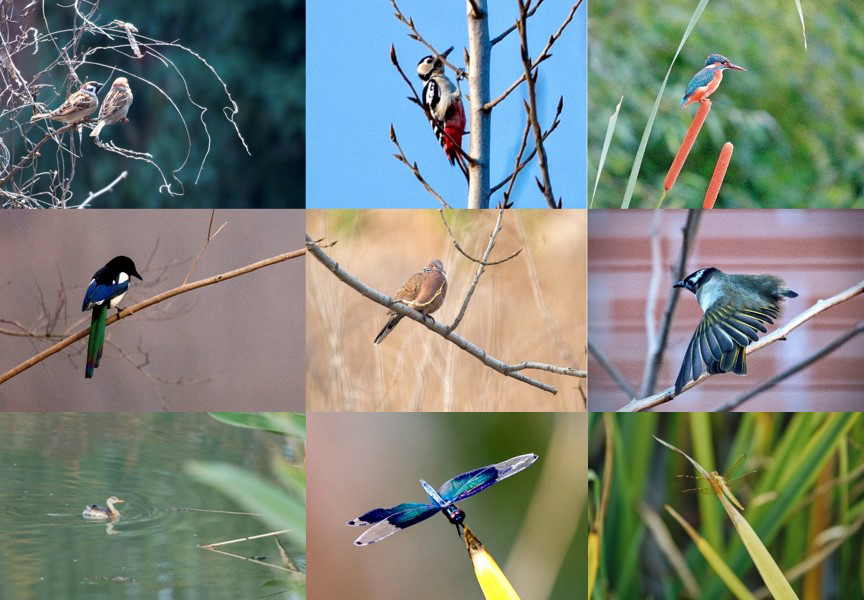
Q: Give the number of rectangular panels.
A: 9